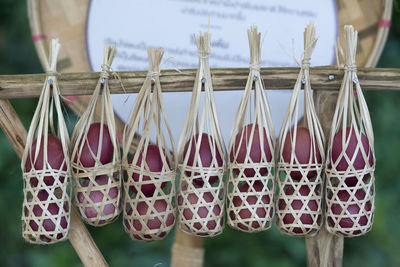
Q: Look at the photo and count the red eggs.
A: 14